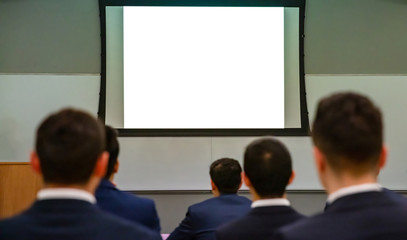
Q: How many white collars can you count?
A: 3